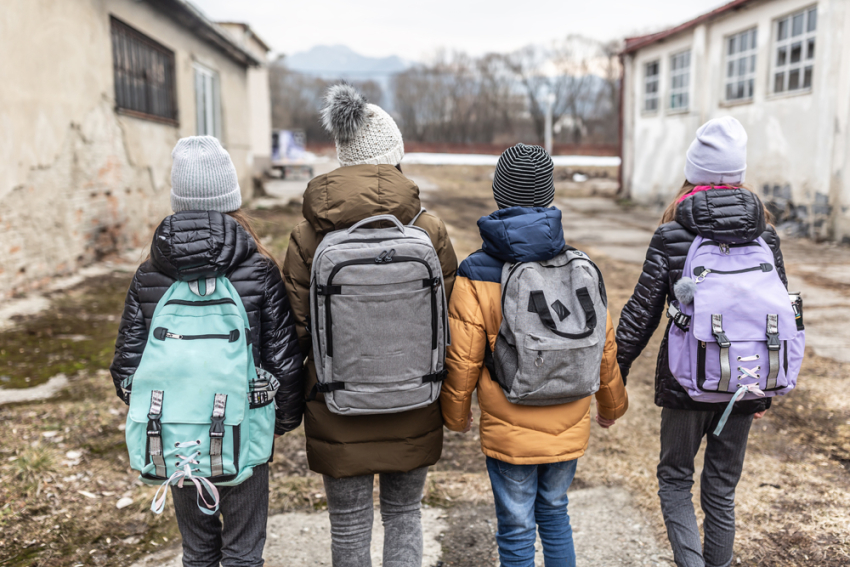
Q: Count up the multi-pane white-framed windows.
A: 4